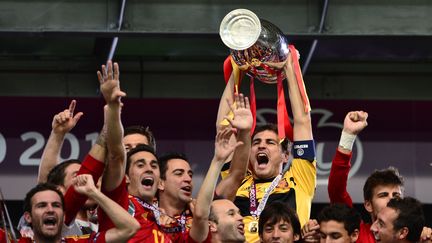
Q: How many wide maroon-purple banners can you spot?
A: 1